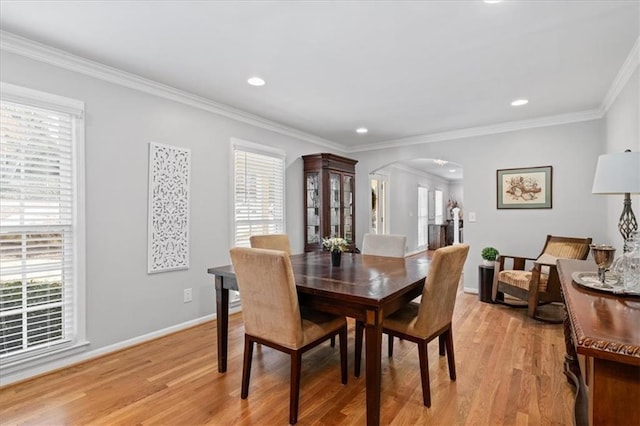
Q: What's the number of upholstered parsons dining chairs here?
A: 4